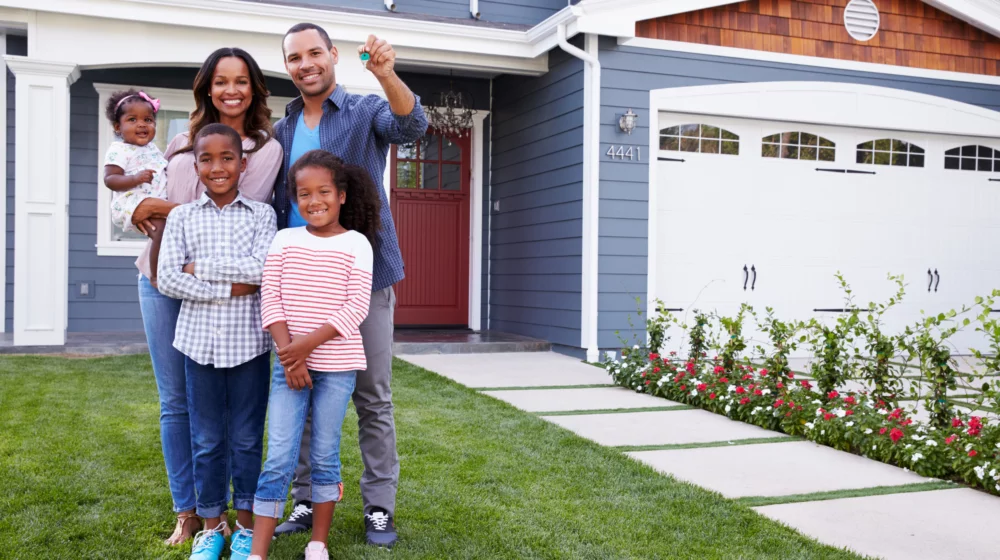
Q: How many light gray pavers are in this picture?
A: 5